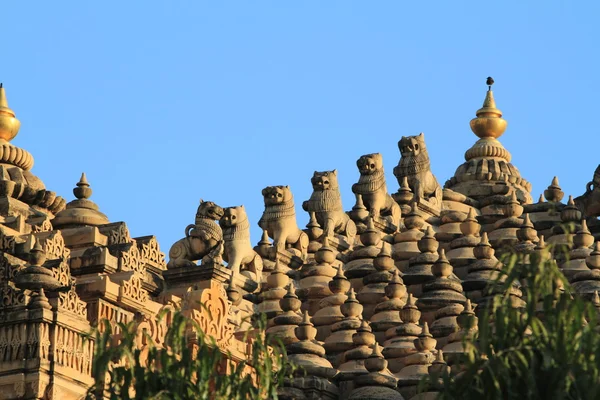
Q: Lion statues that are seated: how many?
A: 6